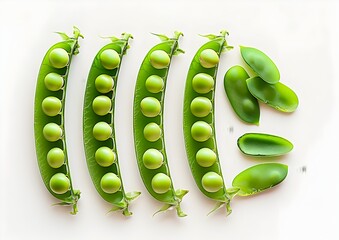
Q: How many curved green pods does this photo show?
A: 4